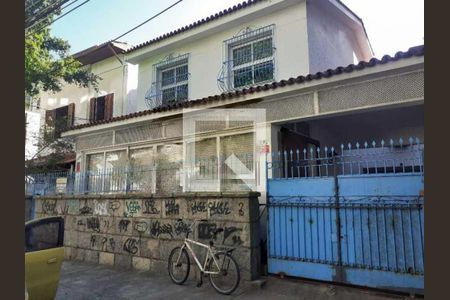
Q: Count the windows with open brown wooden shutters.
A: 2